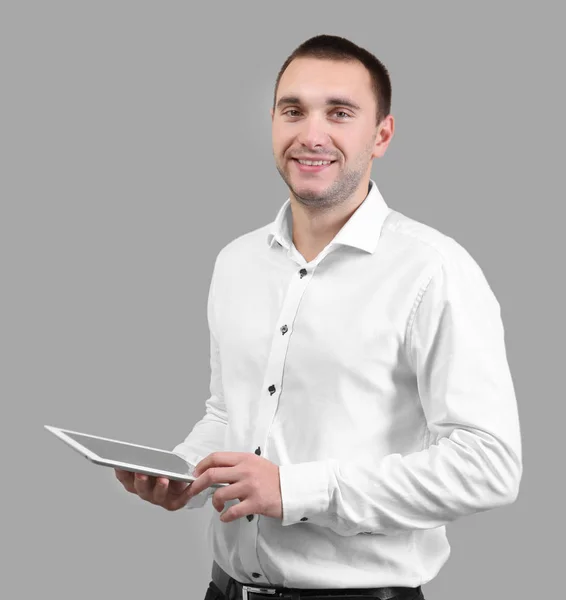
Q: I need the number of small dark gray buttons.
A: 7